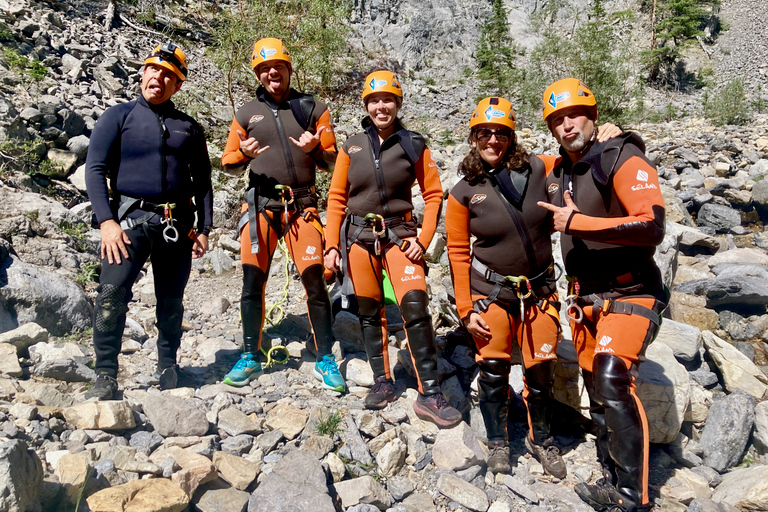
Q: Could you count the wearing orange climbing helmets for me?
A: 5